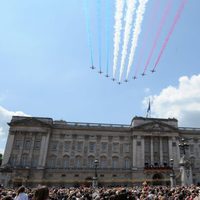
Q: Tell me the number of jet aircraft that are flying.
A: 9